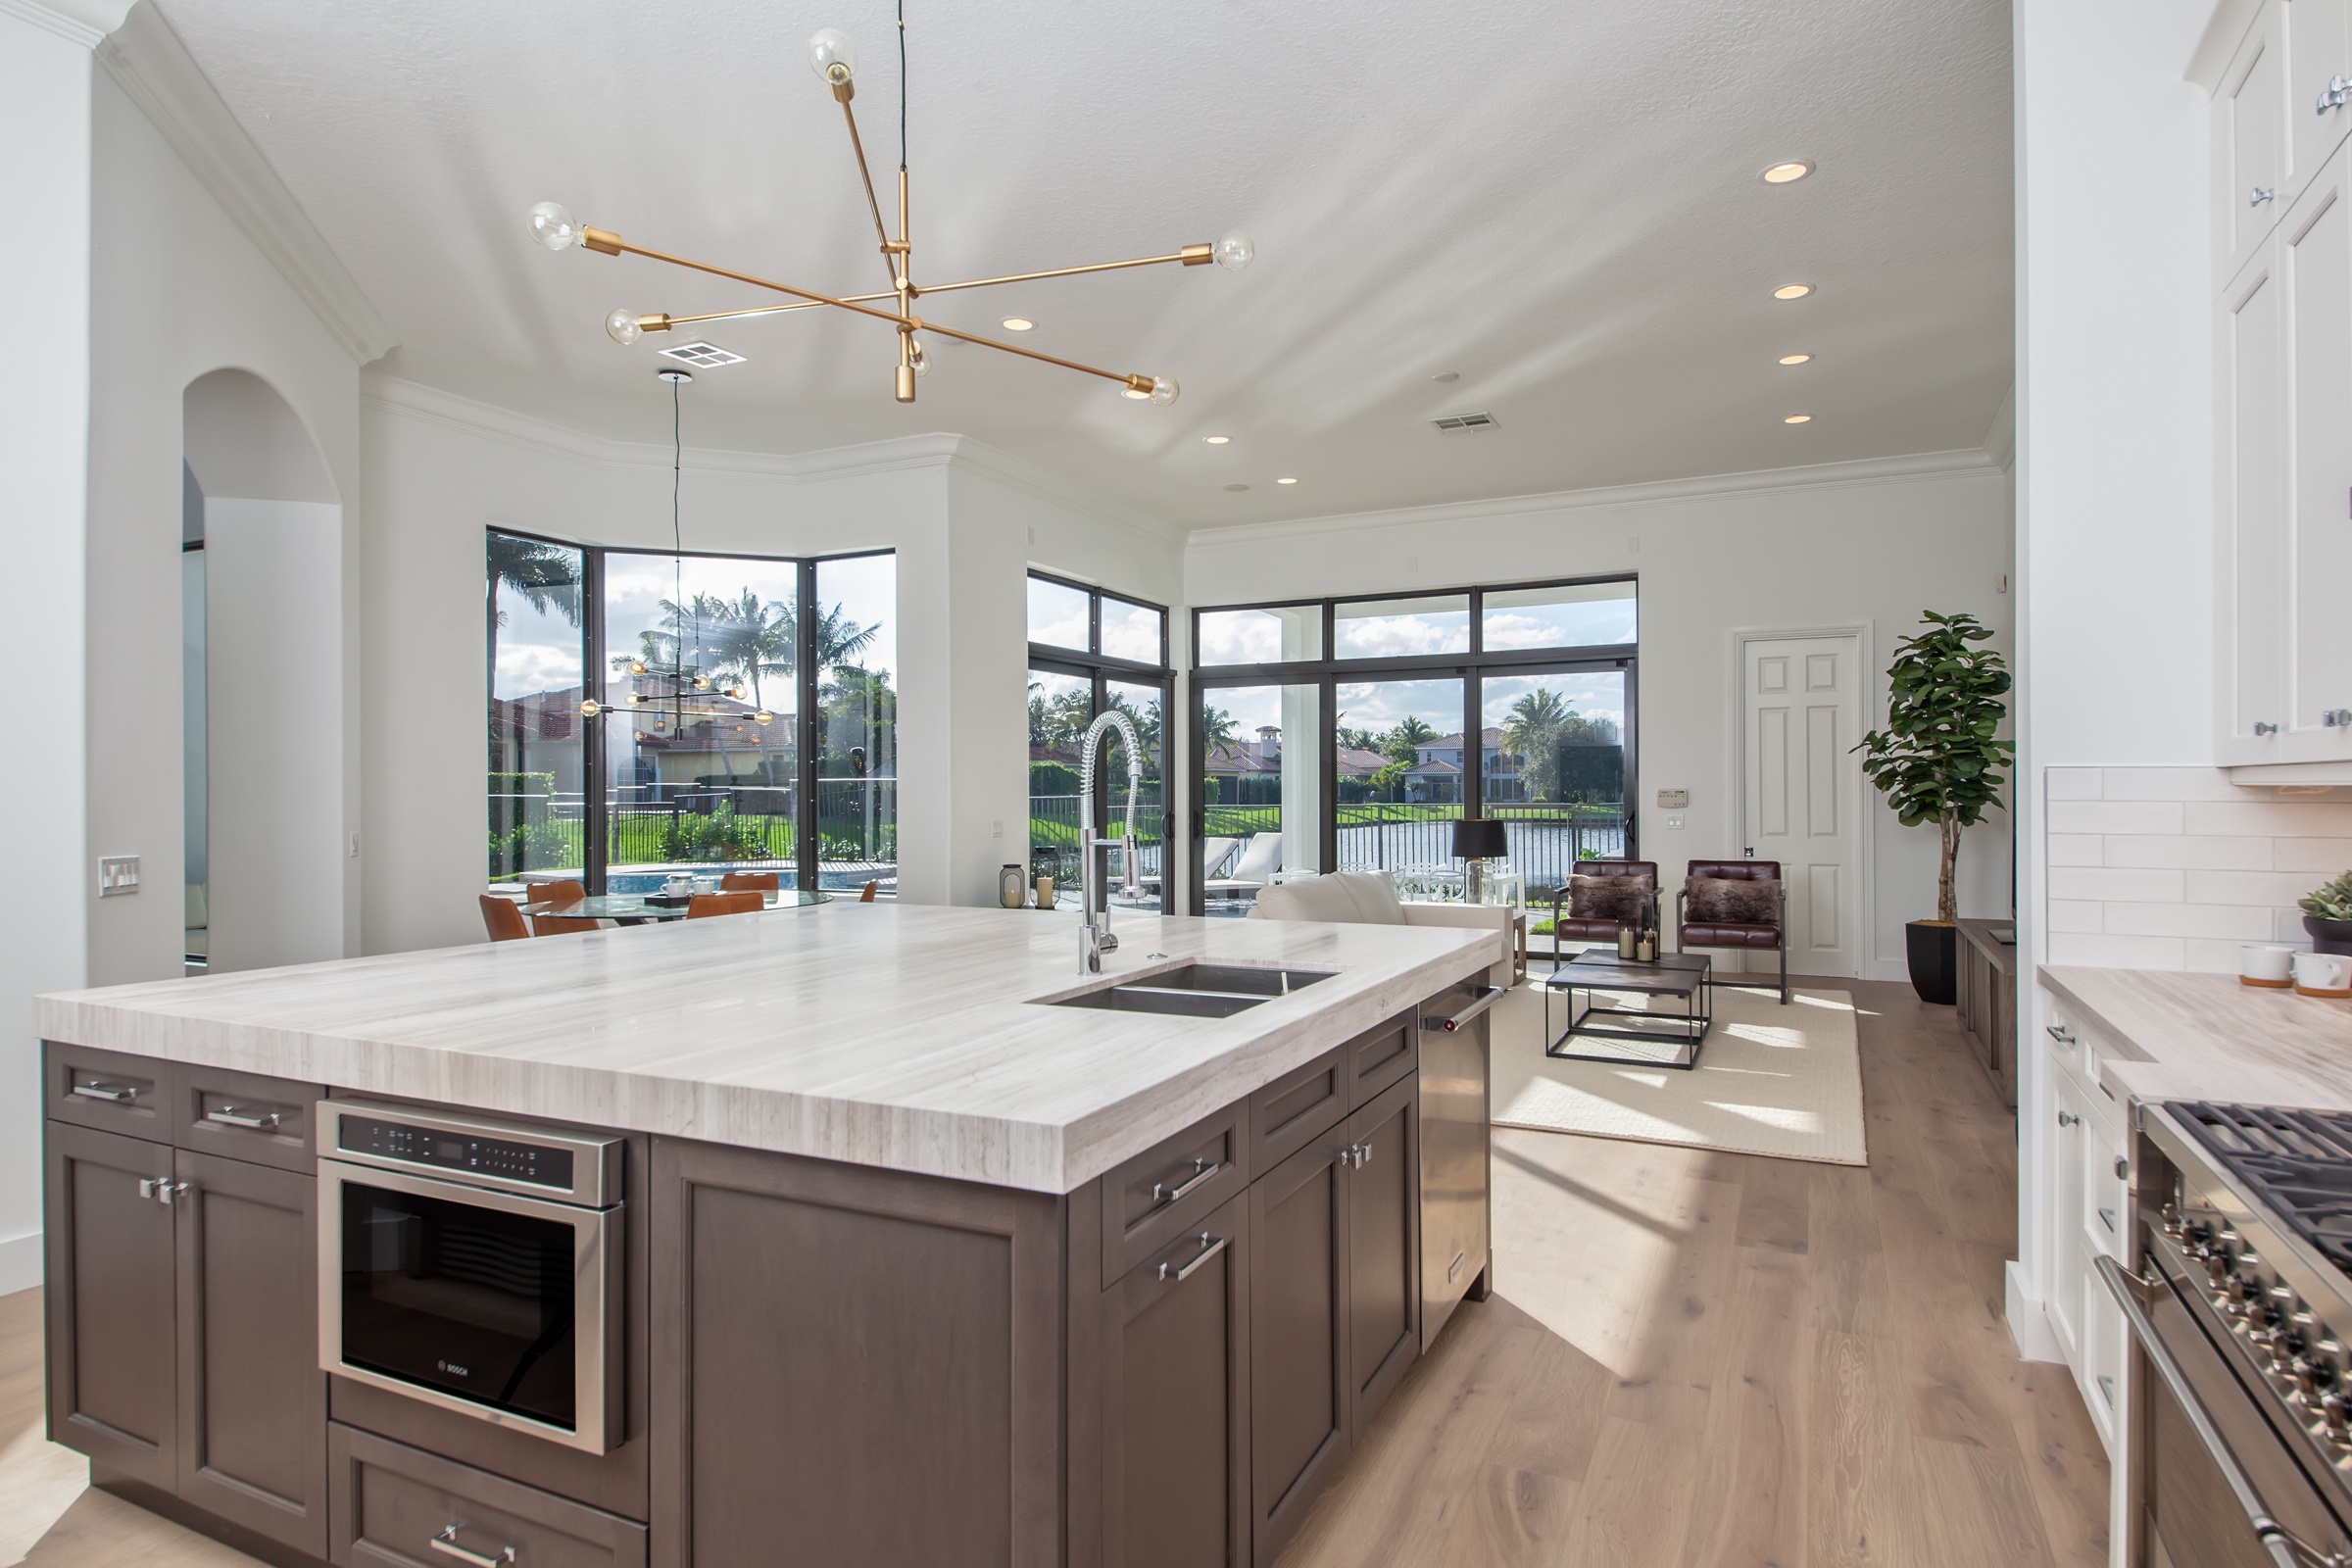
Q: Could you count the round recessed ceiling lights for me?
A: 8